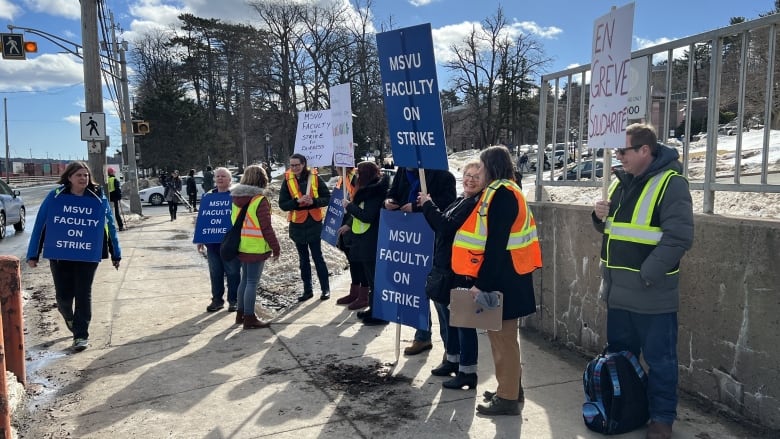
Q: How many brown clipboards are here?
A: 1